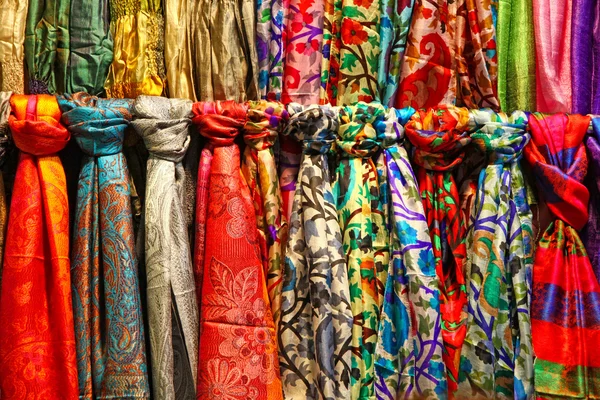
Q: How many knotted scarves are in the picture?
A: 11